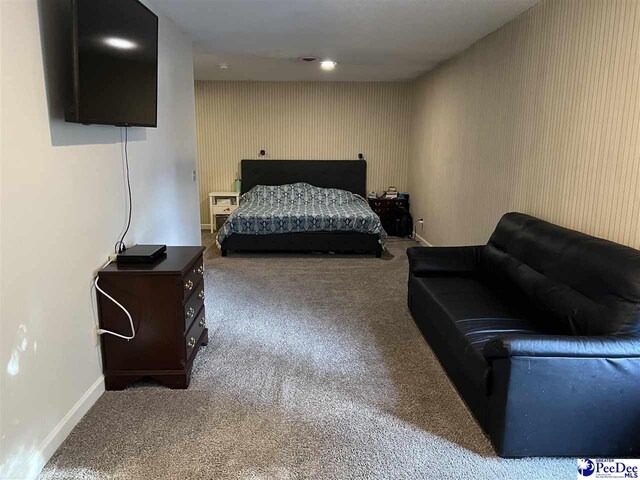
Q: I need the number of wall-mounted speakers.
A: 2